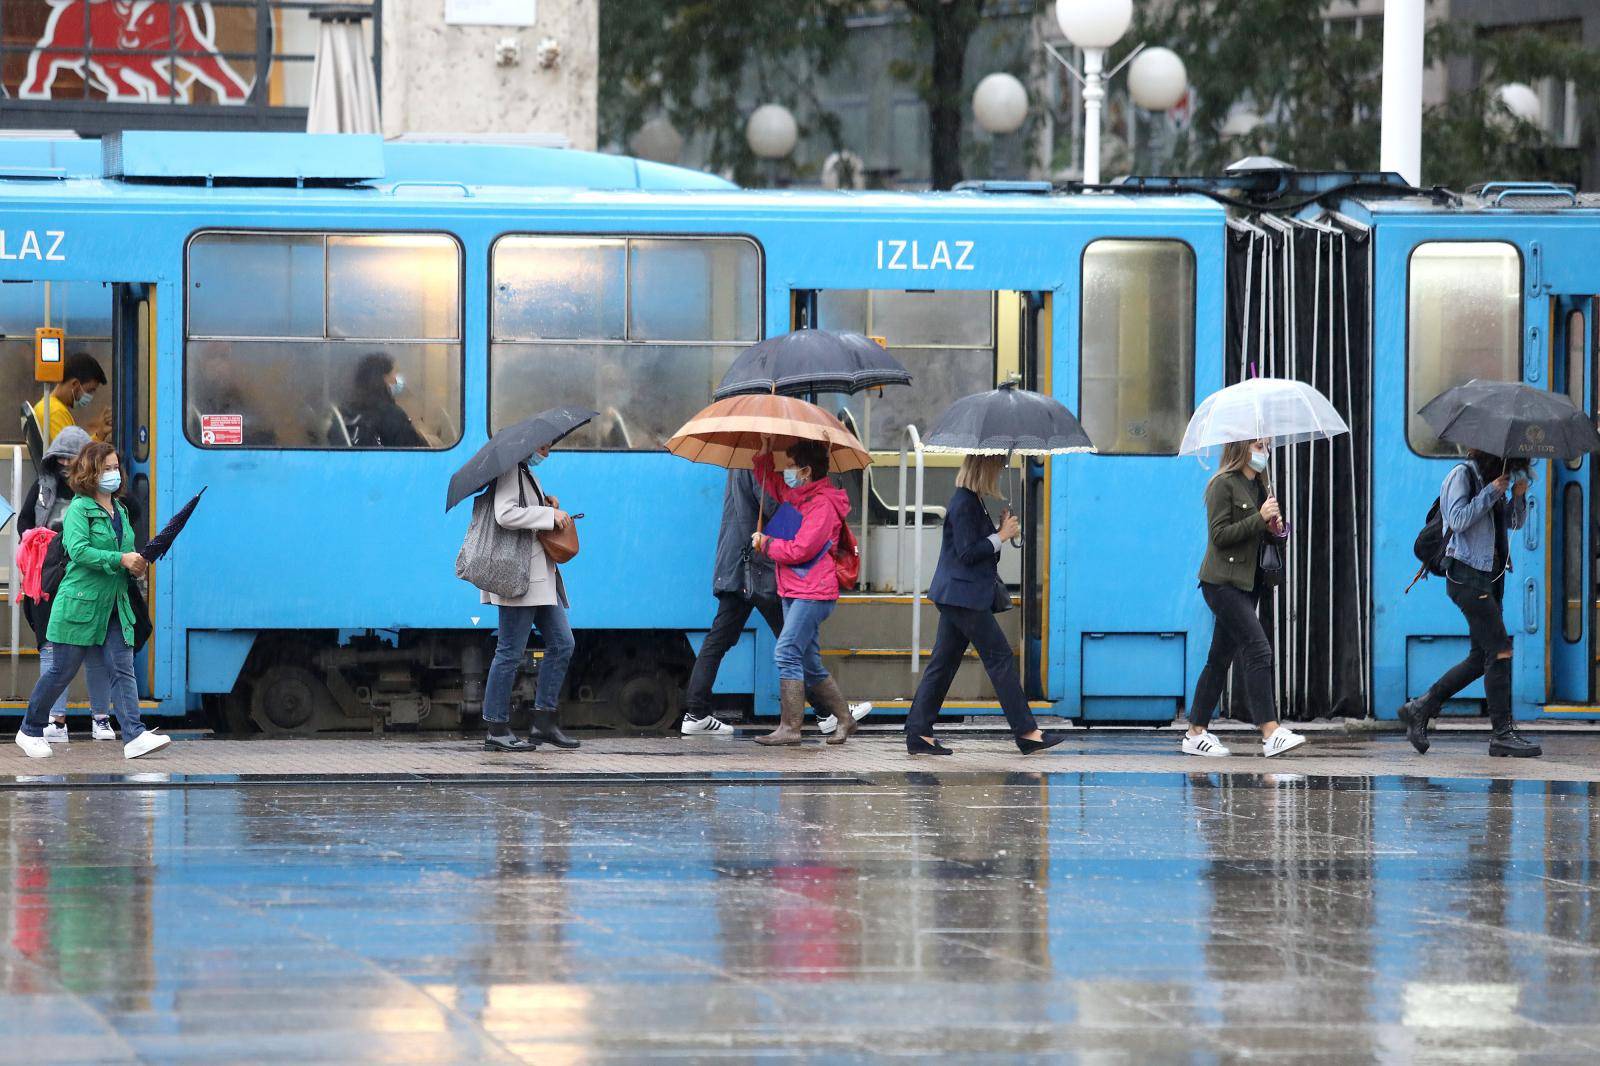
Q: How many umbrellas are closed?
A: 1